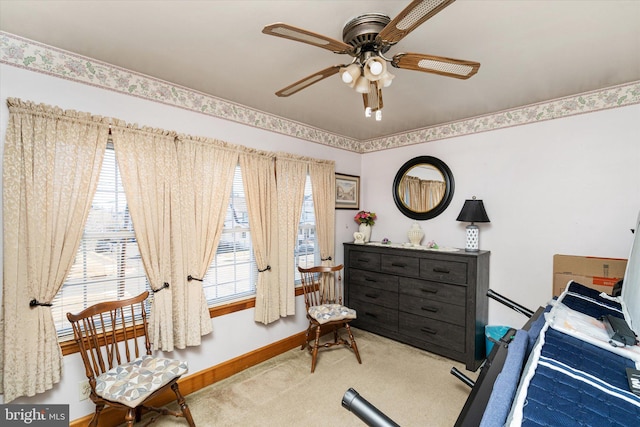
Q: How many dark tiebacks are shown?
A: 5